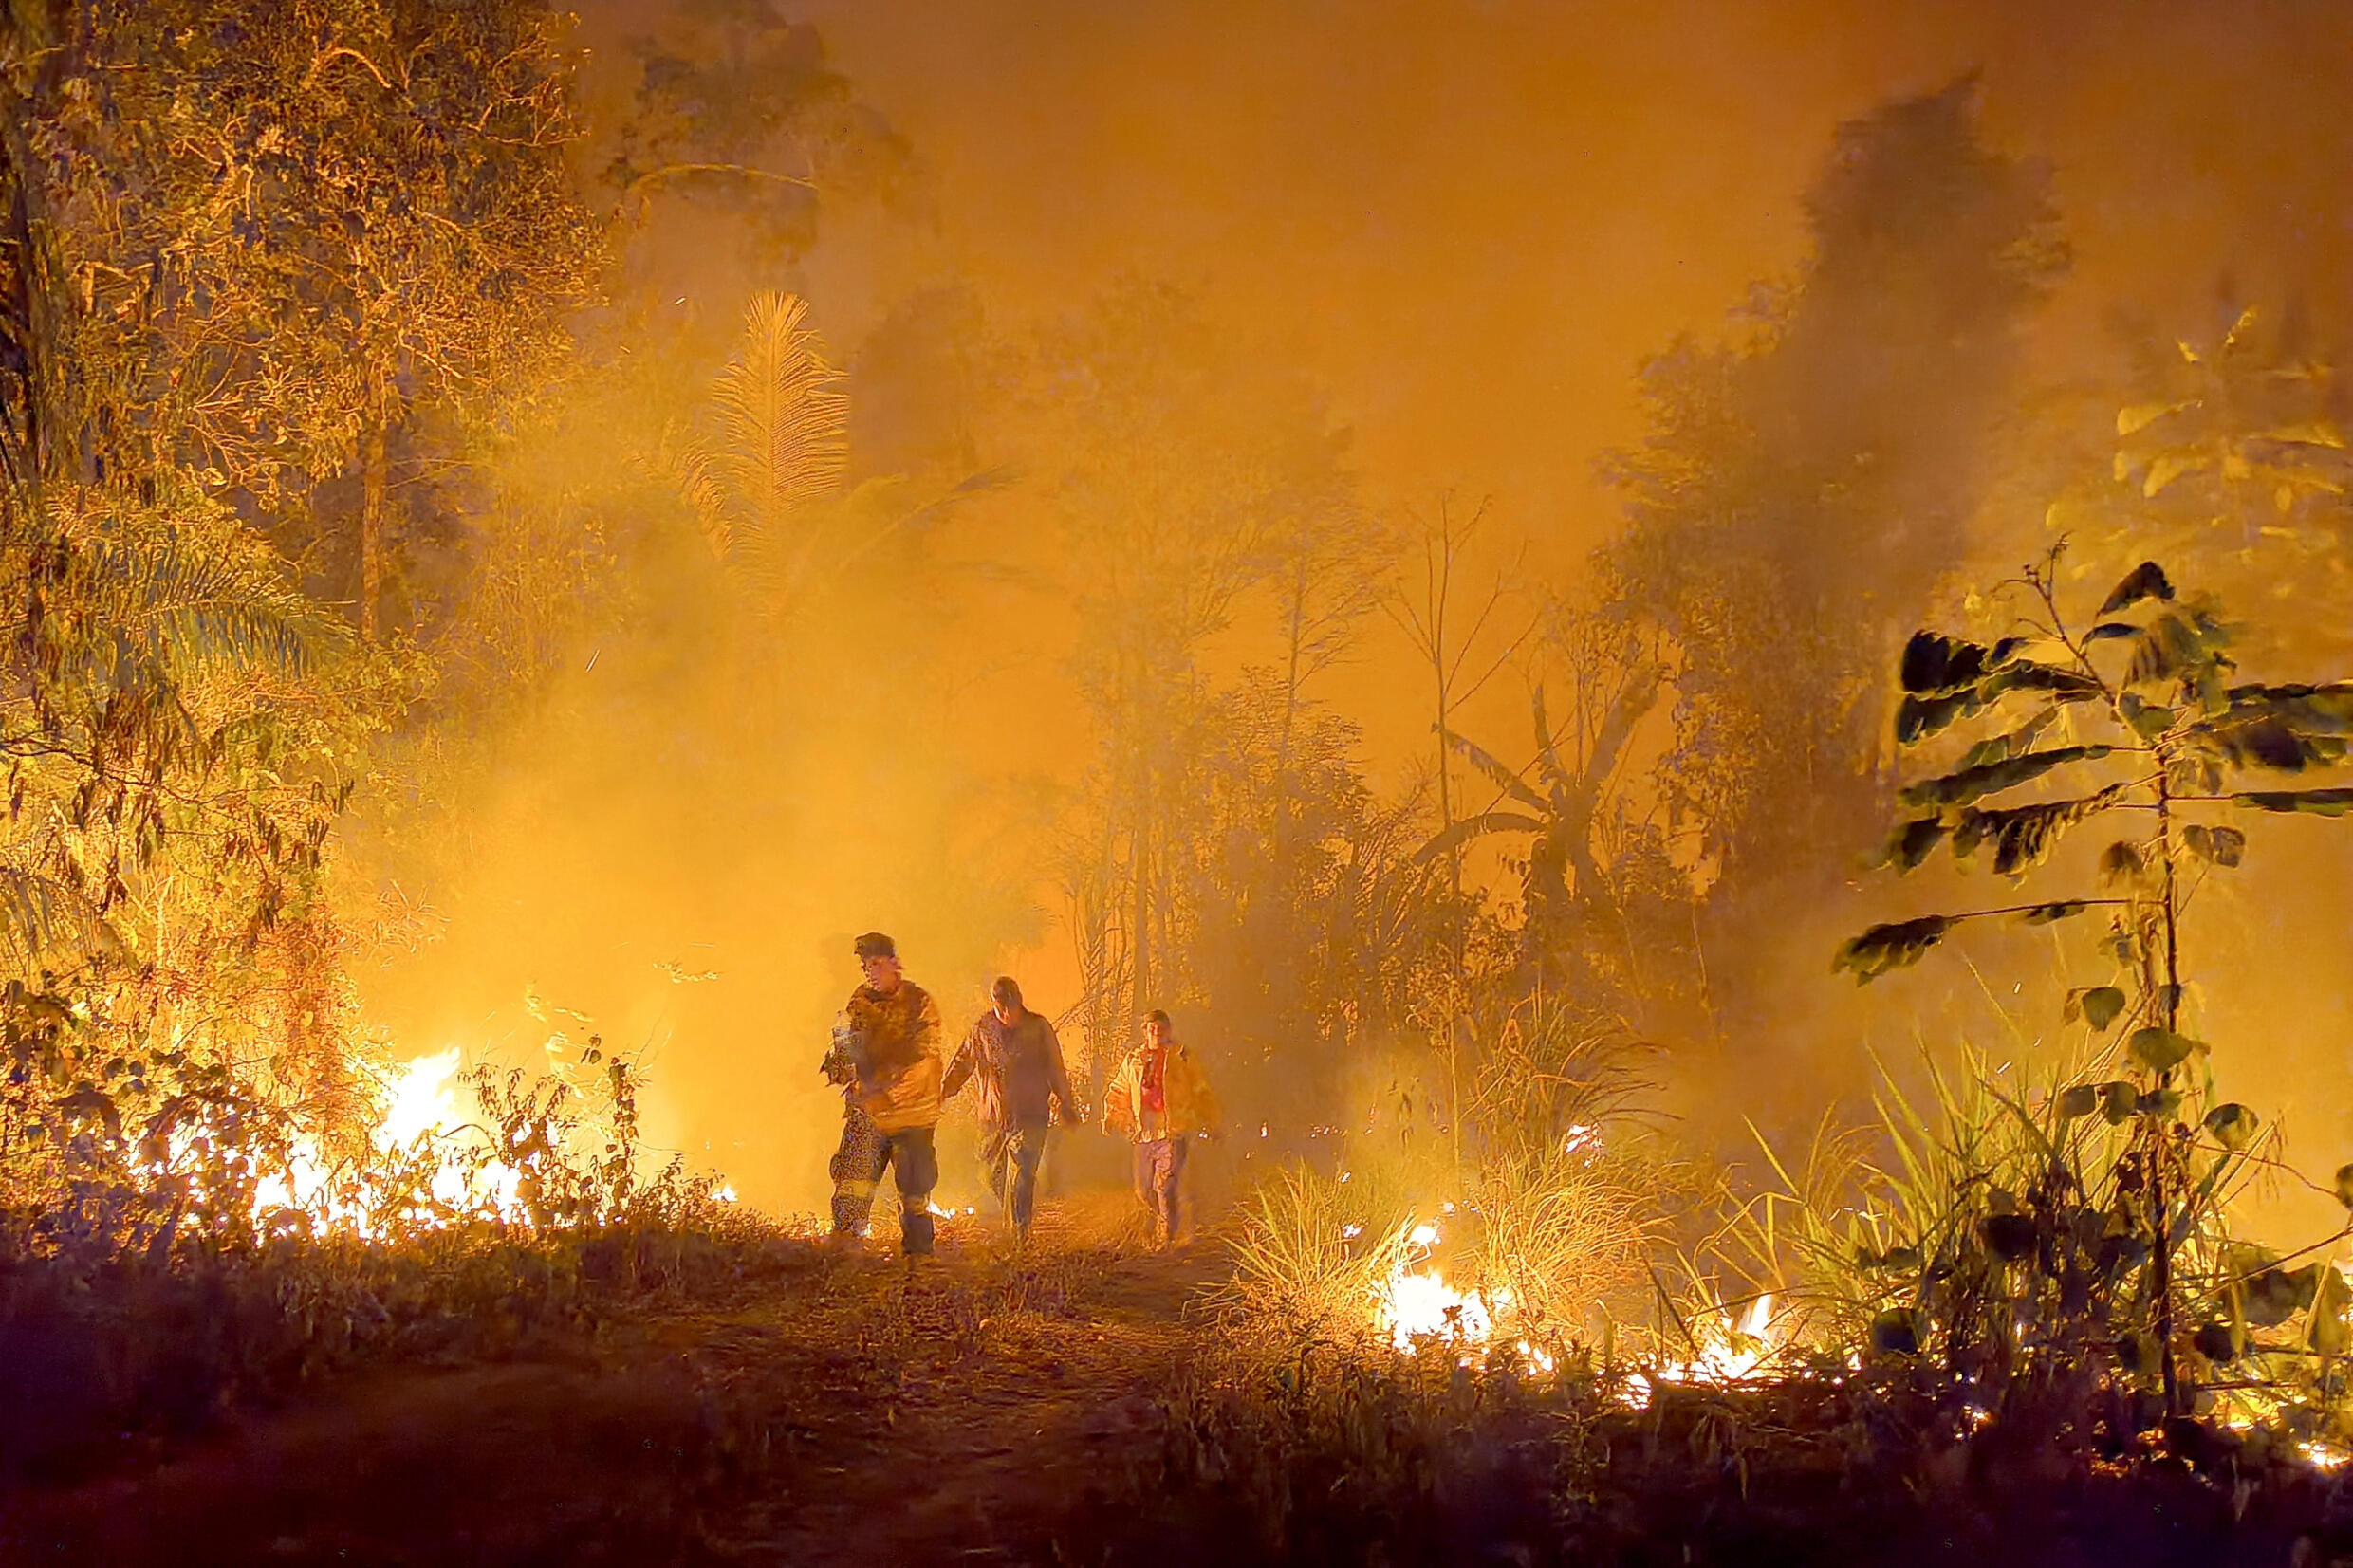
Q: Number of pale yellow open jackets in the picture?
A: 1